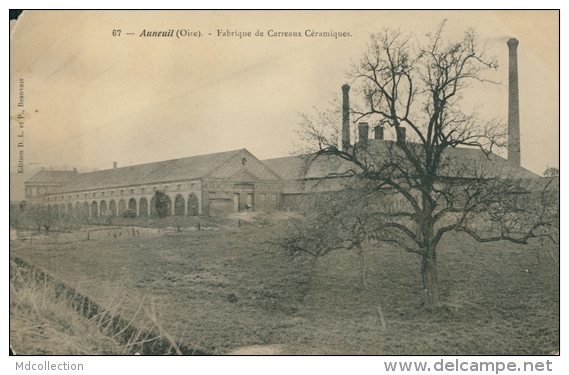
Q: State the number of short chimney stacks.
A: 3